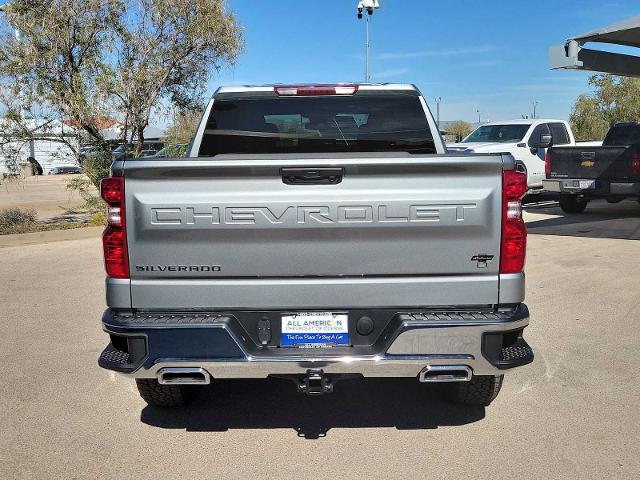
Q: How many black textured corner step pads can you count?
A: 2